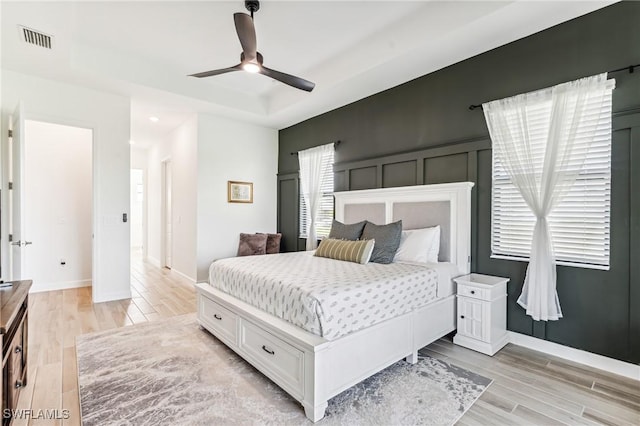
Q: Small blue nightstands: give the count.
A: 0